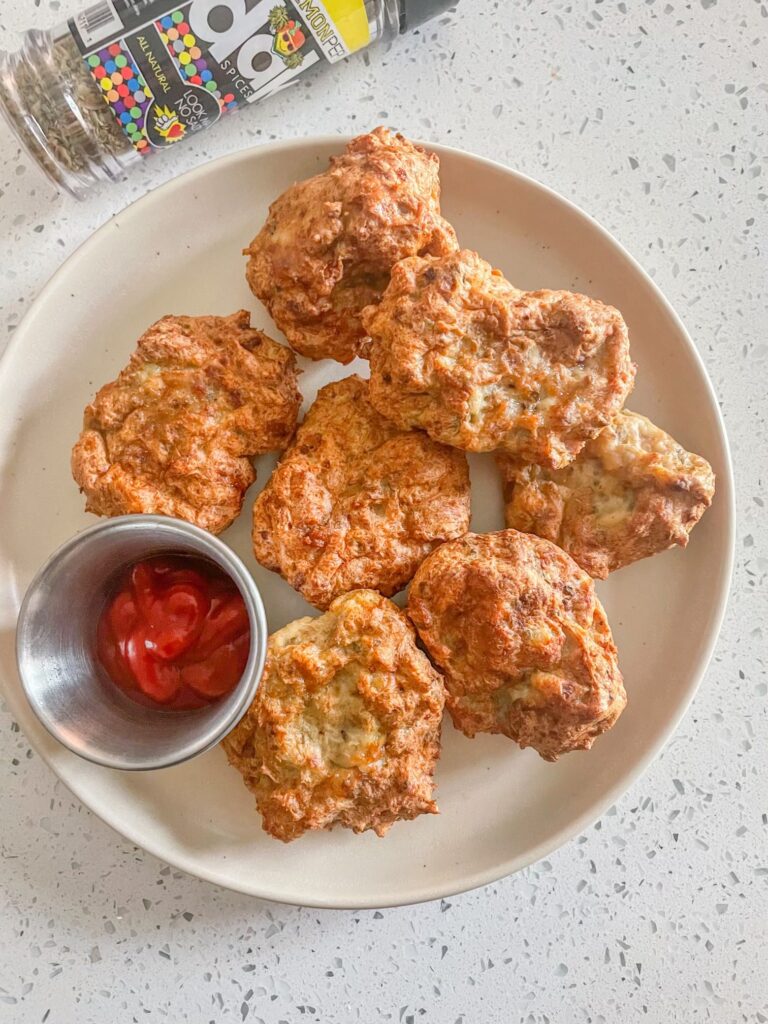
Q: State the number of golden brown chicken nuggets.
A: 7